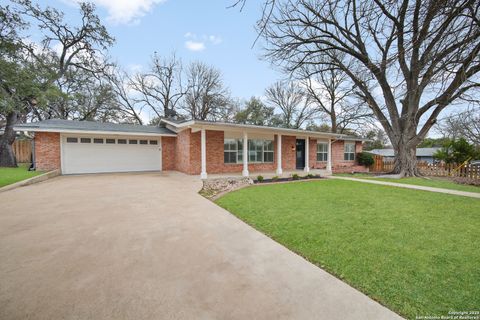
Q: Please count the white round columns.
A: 5